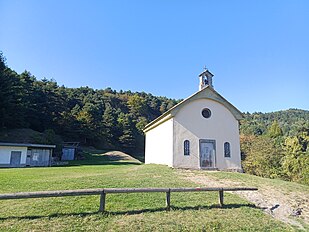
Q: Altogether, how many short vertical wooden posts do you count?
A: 3